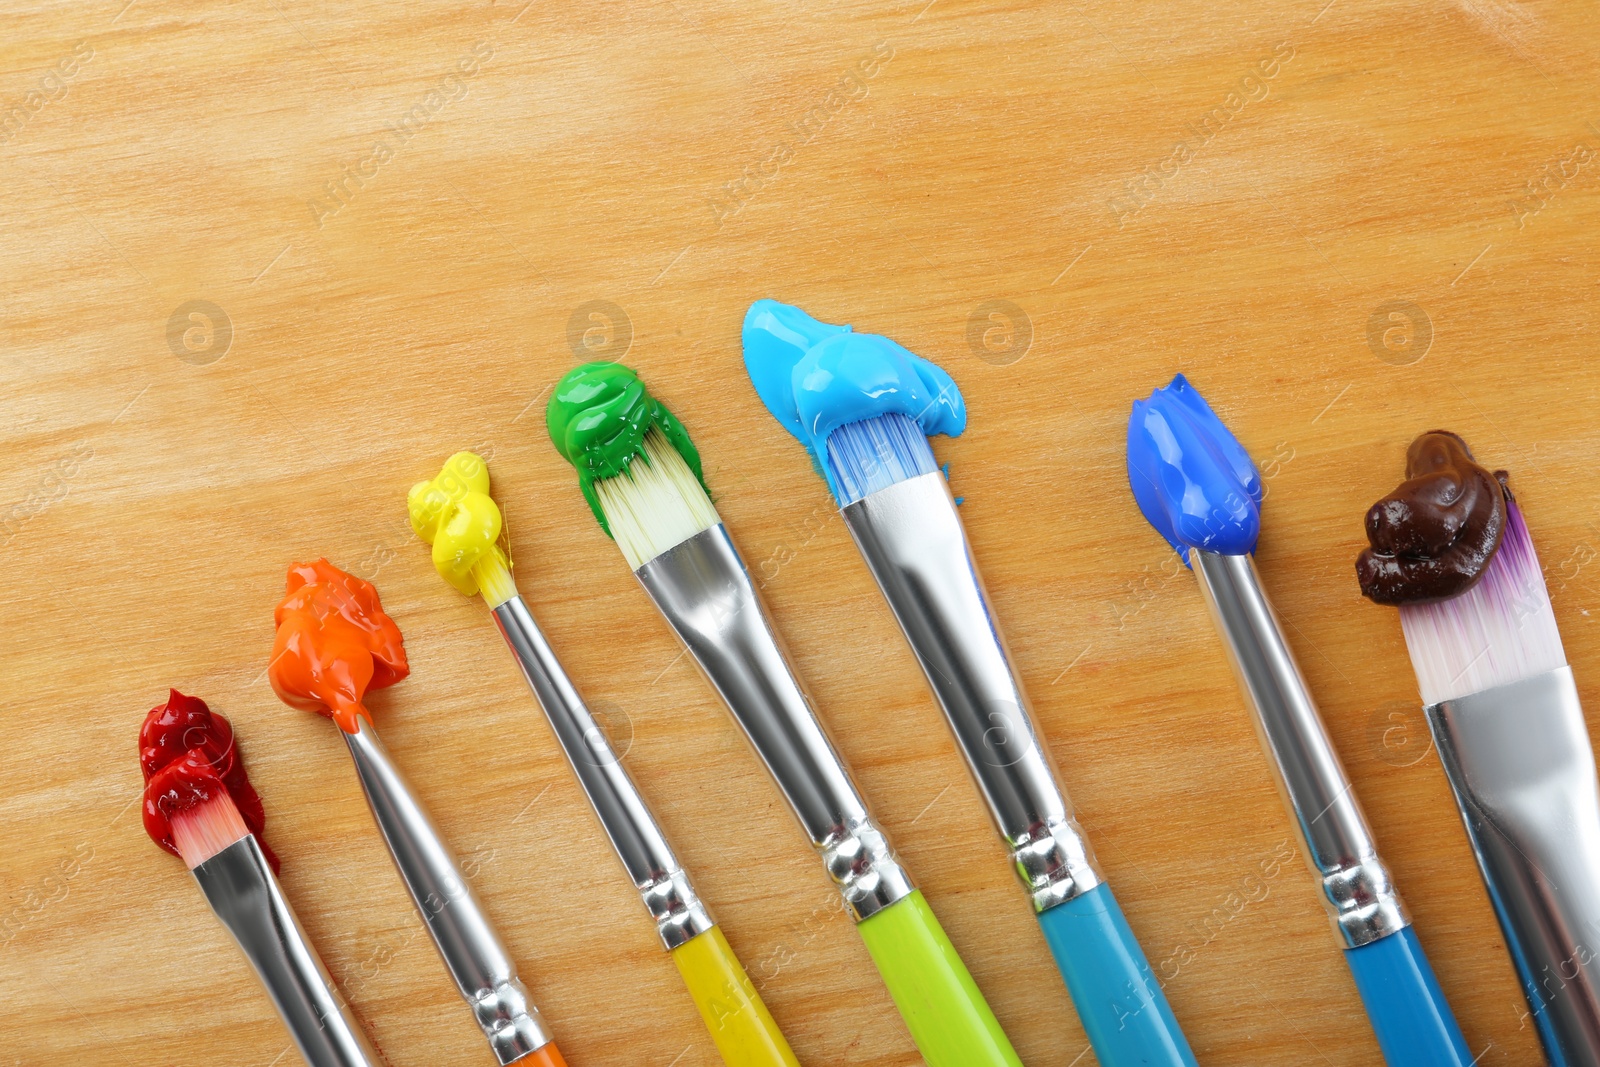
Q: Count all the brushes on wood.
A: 7